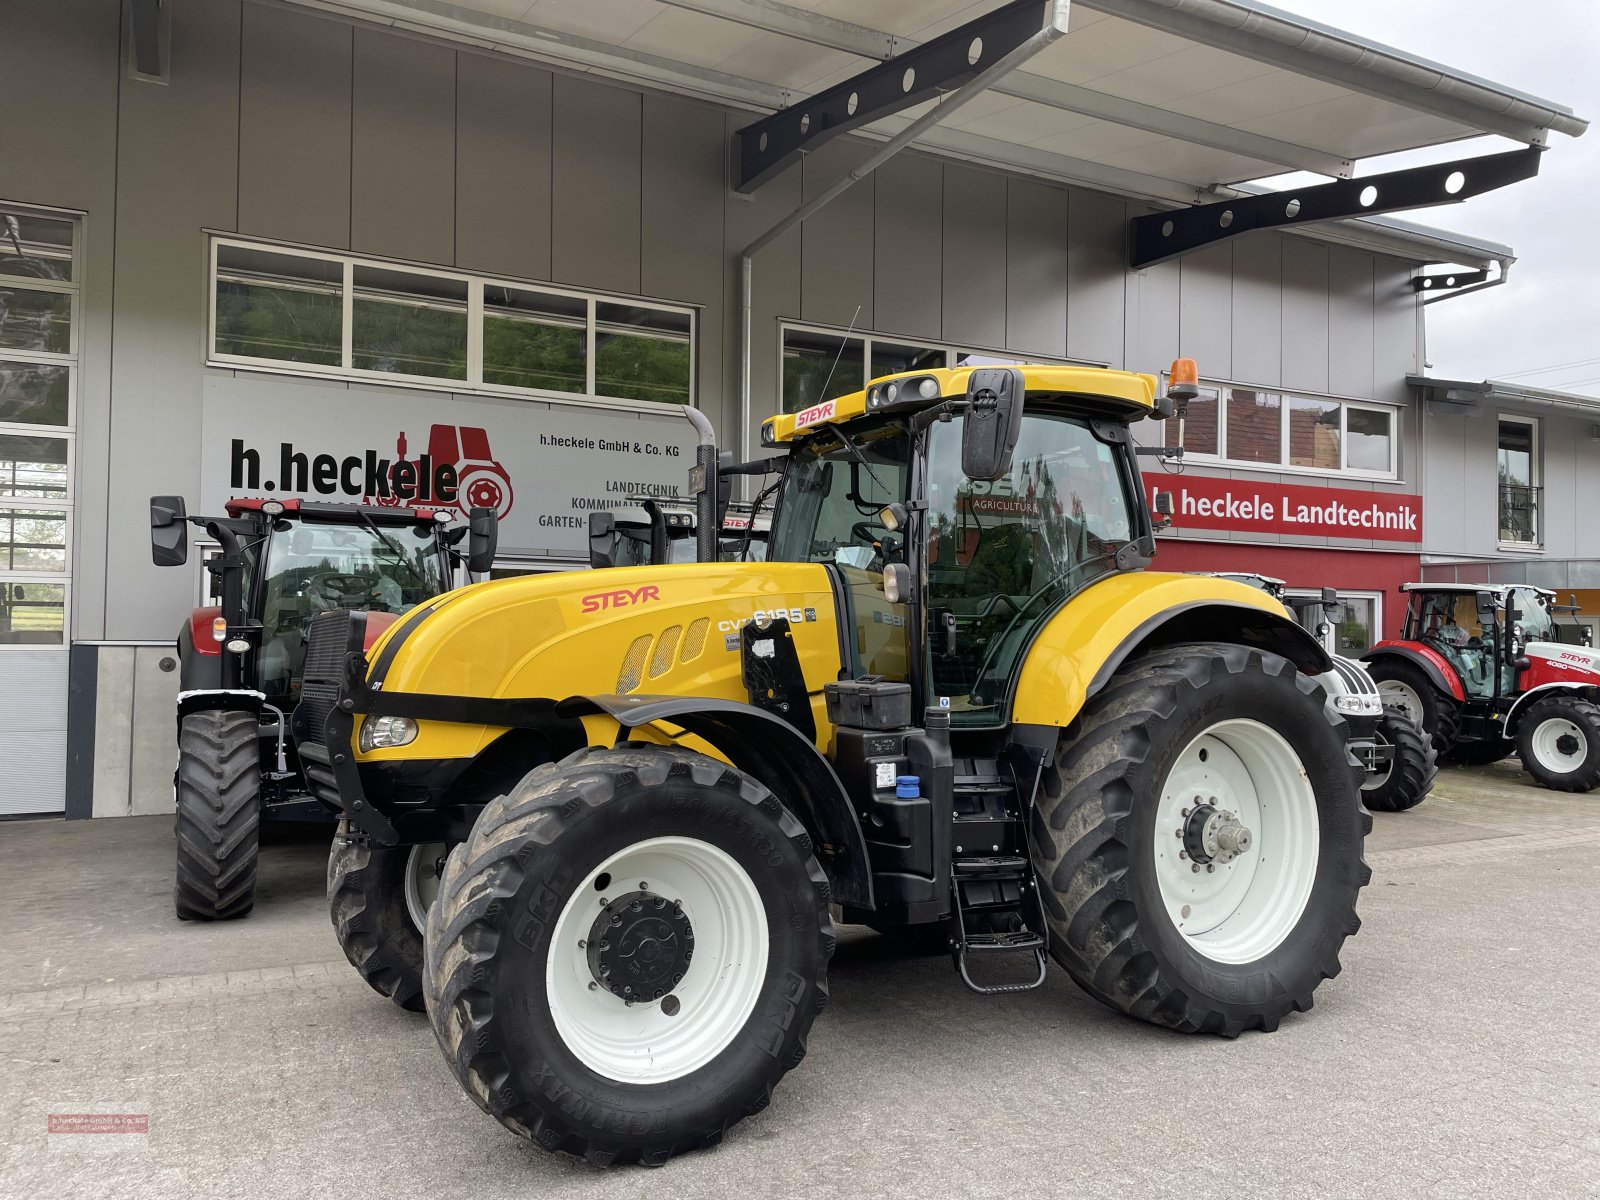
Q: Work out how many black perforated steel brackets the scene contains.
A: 3